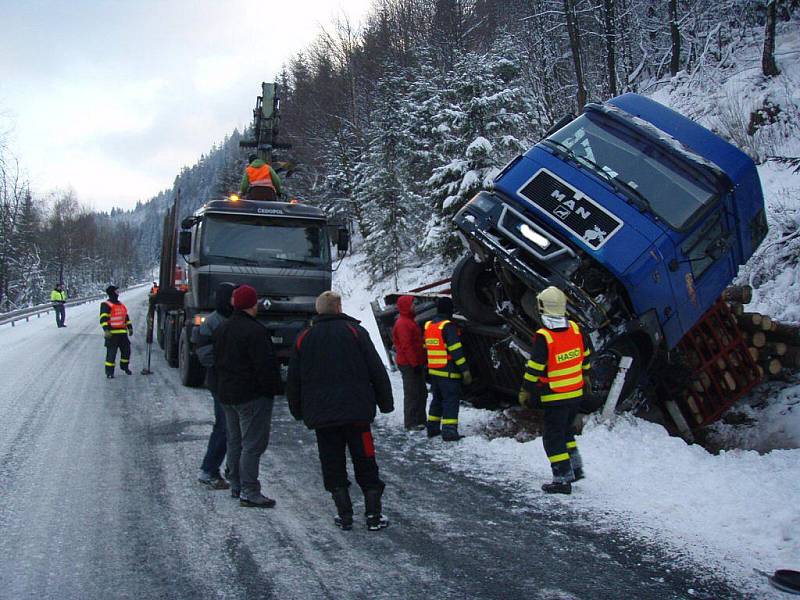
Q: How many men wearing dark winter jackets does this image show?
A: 3